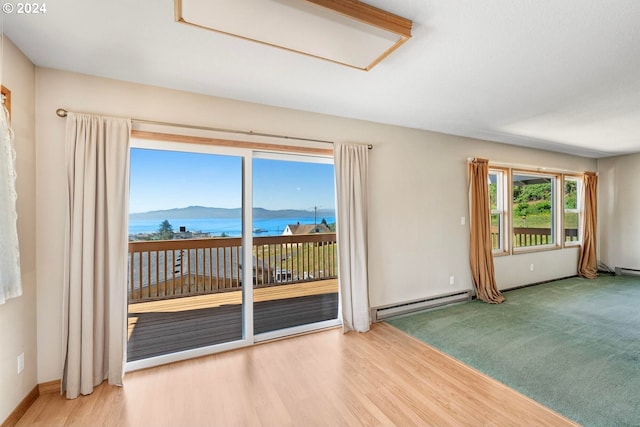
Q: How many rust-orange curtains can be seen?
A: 2